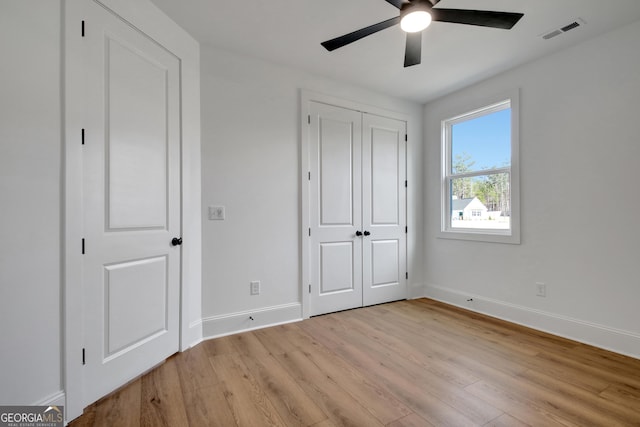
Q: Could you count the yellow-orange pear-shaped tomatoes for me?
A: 0